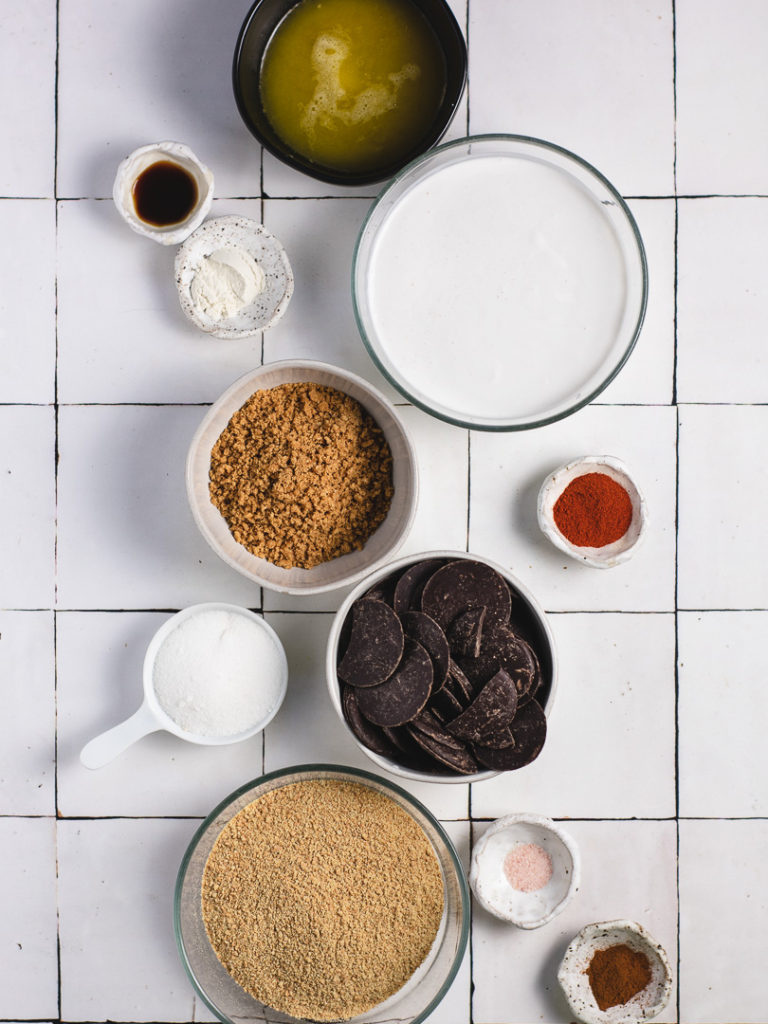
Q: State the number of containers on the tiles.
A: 11